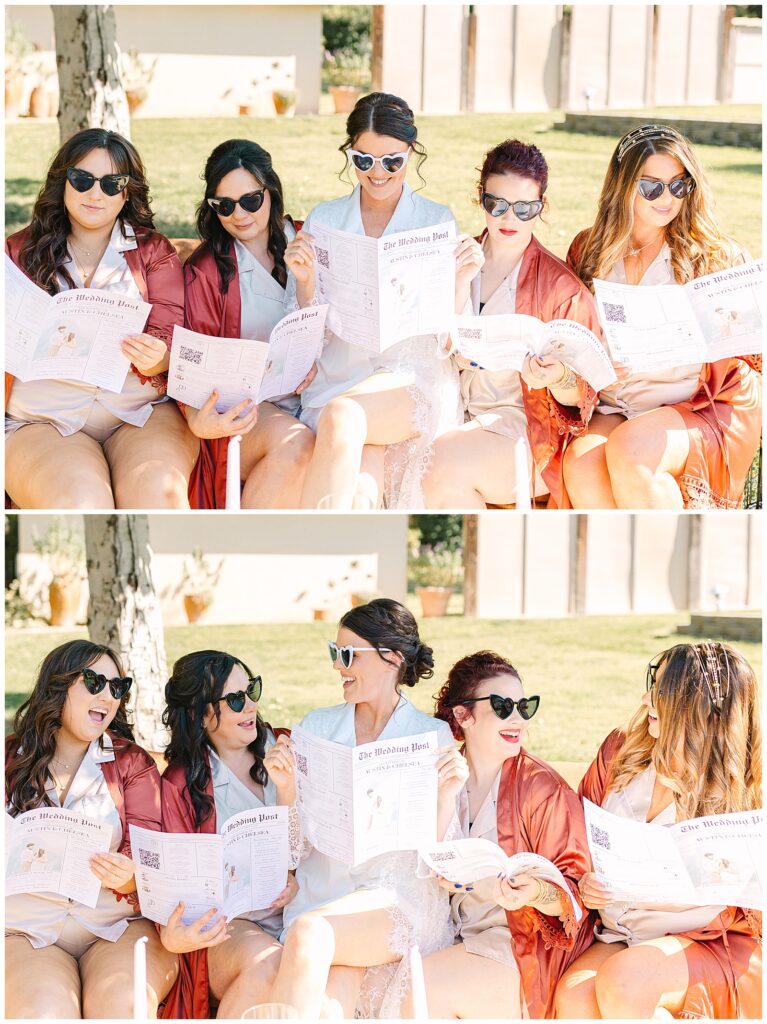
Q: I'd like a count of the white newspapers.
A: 10